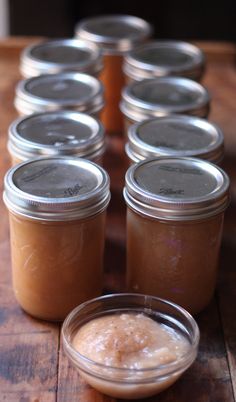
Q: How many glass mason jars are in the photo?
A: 9